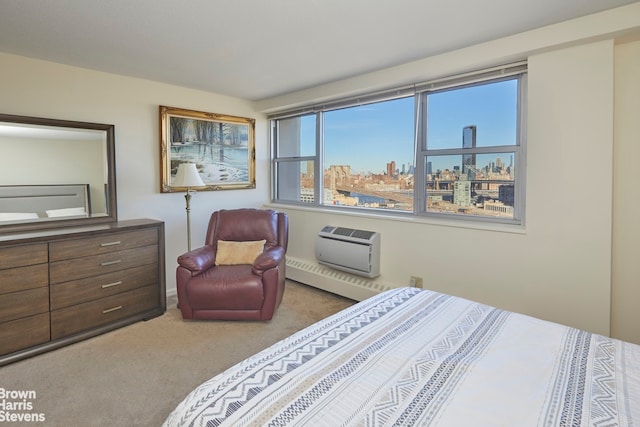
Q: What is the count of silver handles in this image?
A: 4